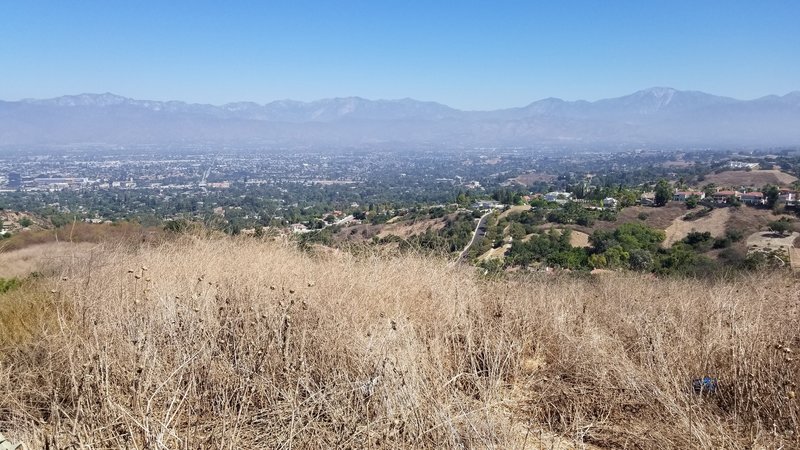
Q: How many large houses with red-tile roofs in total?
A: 4